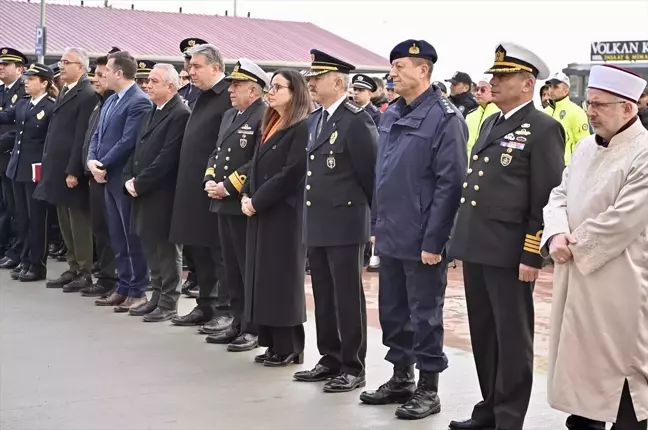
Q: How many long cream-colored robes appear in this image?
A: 1